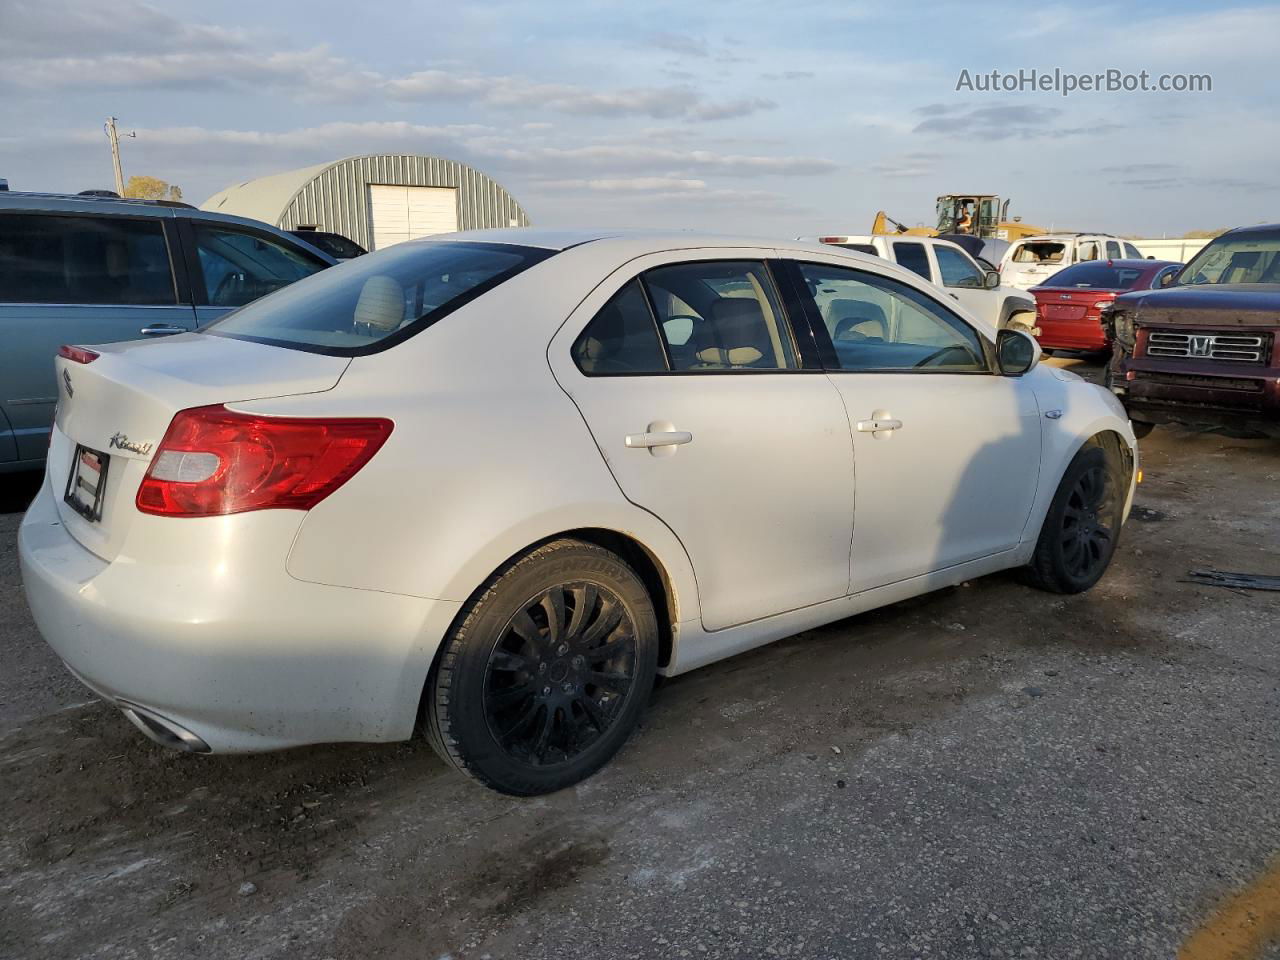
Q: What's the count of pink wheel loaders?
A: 0